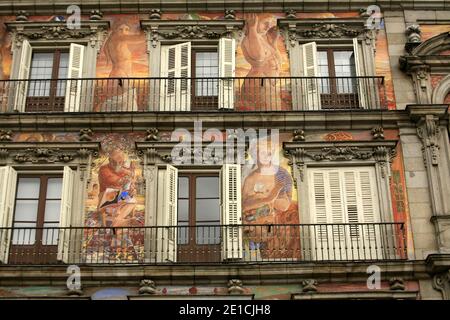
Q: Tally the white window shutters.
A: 12